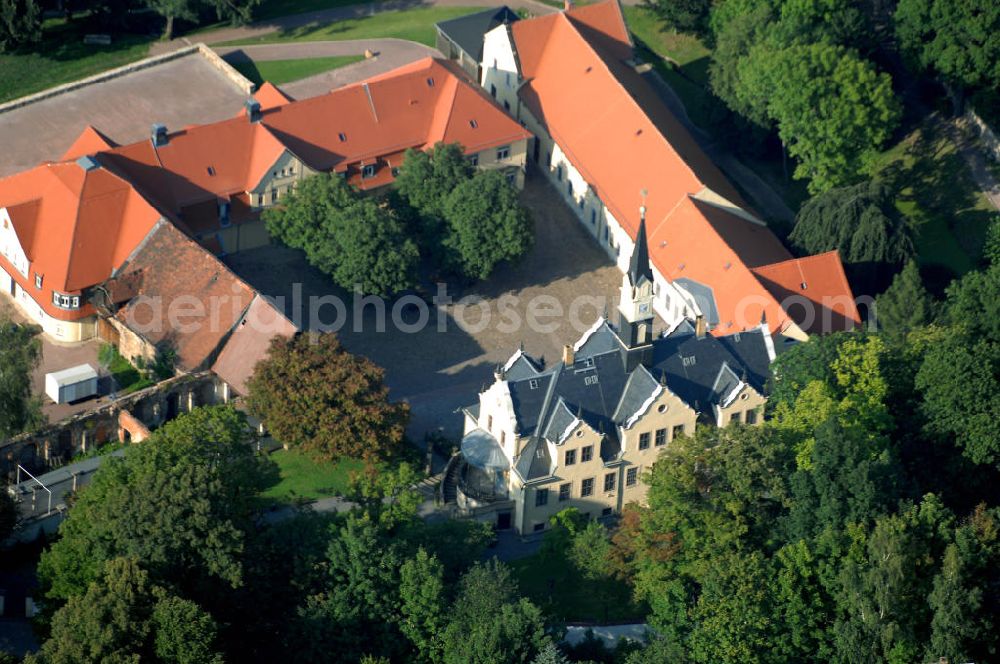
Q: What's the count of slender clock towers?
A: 1